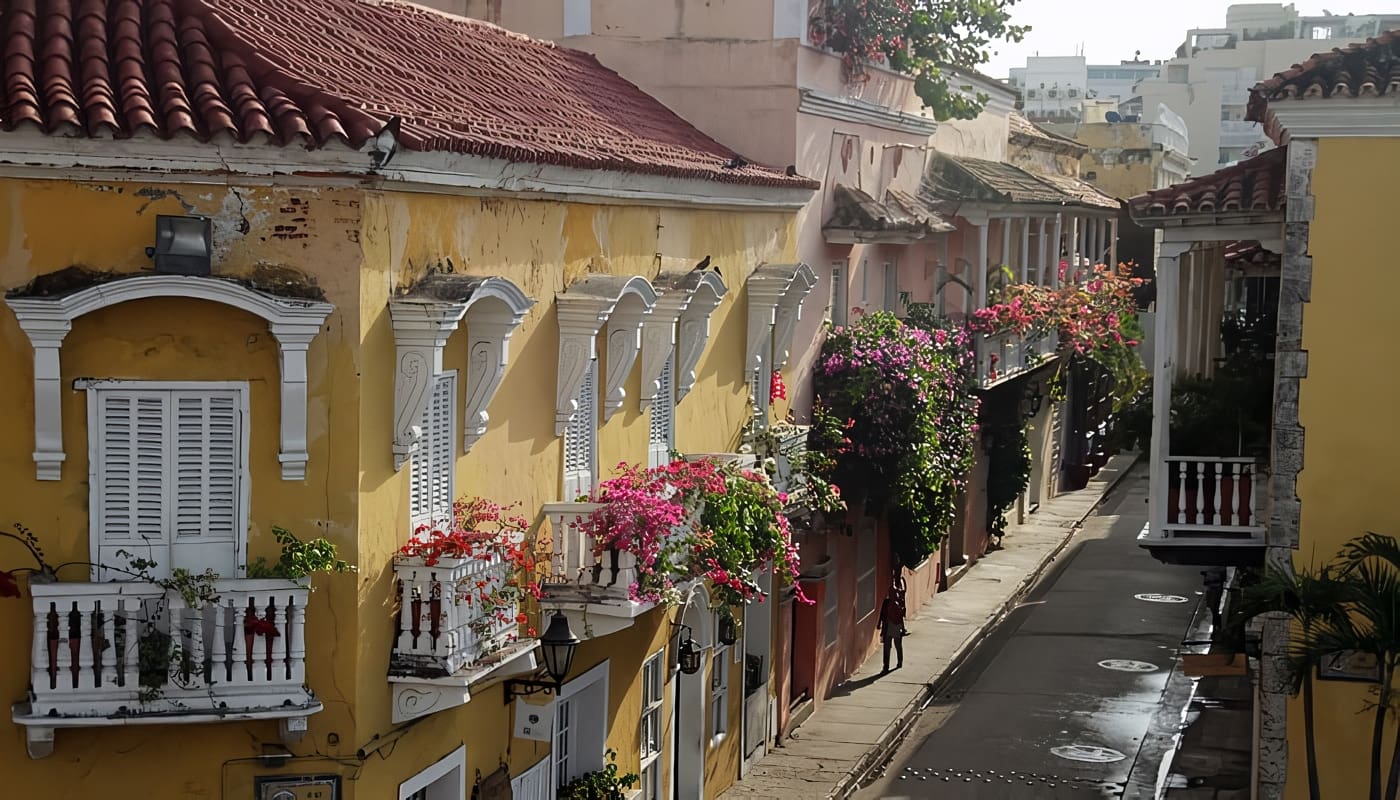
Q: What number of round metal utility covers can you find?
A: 3